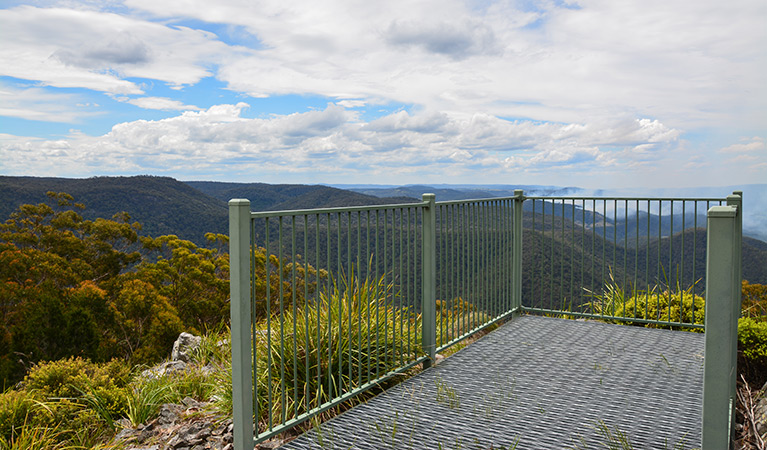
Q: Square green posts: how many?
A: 6